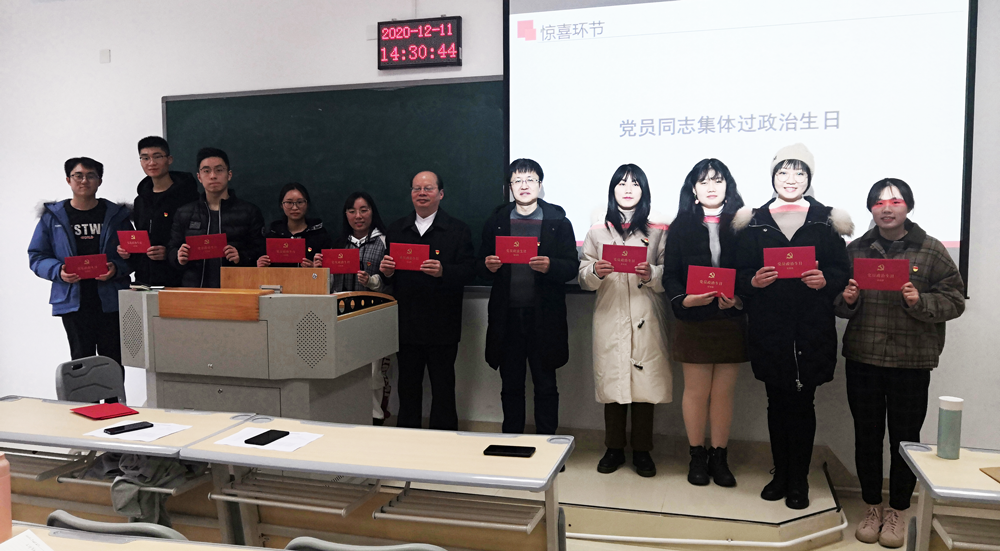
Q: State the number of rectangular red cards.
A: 11